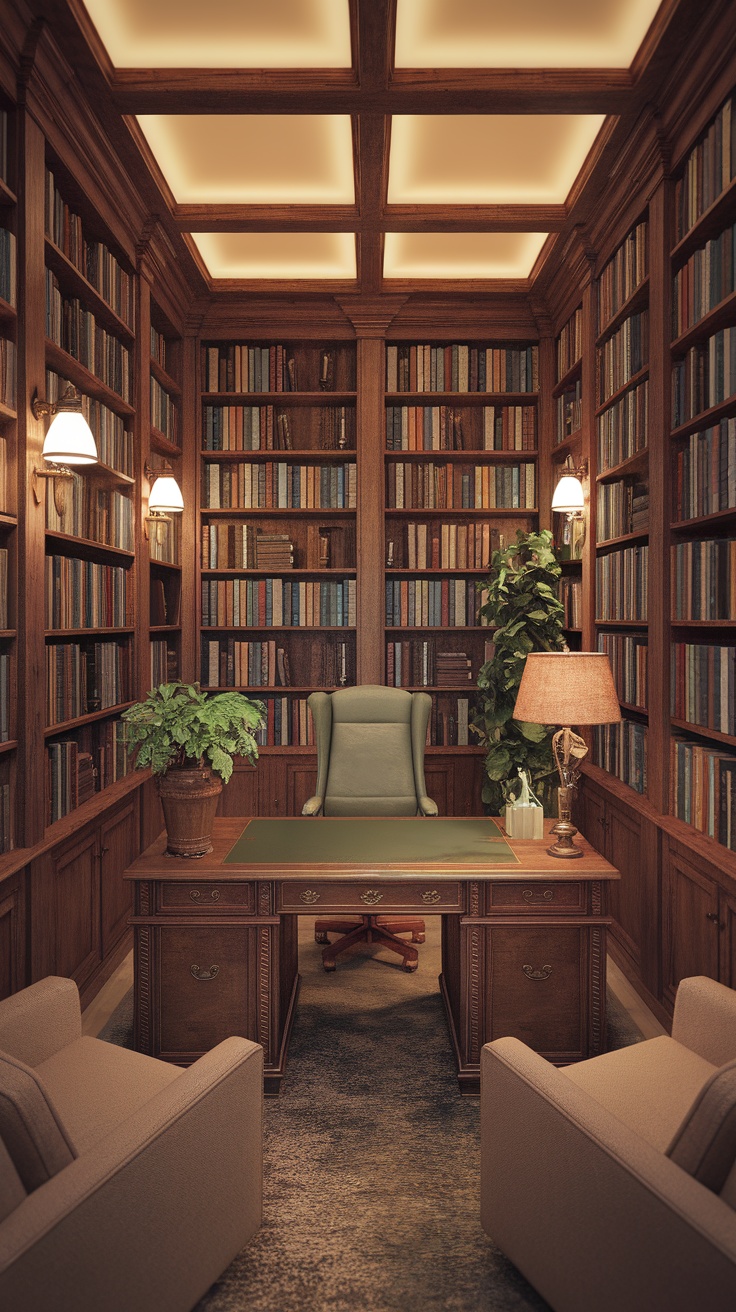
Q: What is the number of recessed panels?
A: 6